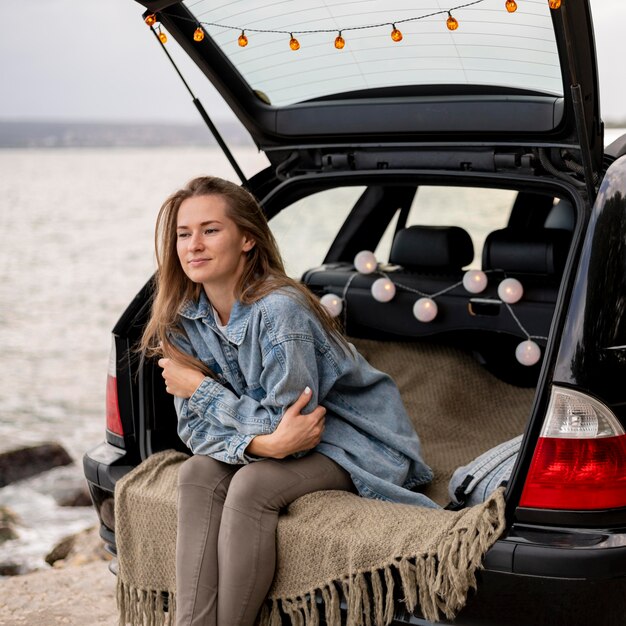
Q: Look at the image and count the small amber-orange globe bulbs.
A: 10